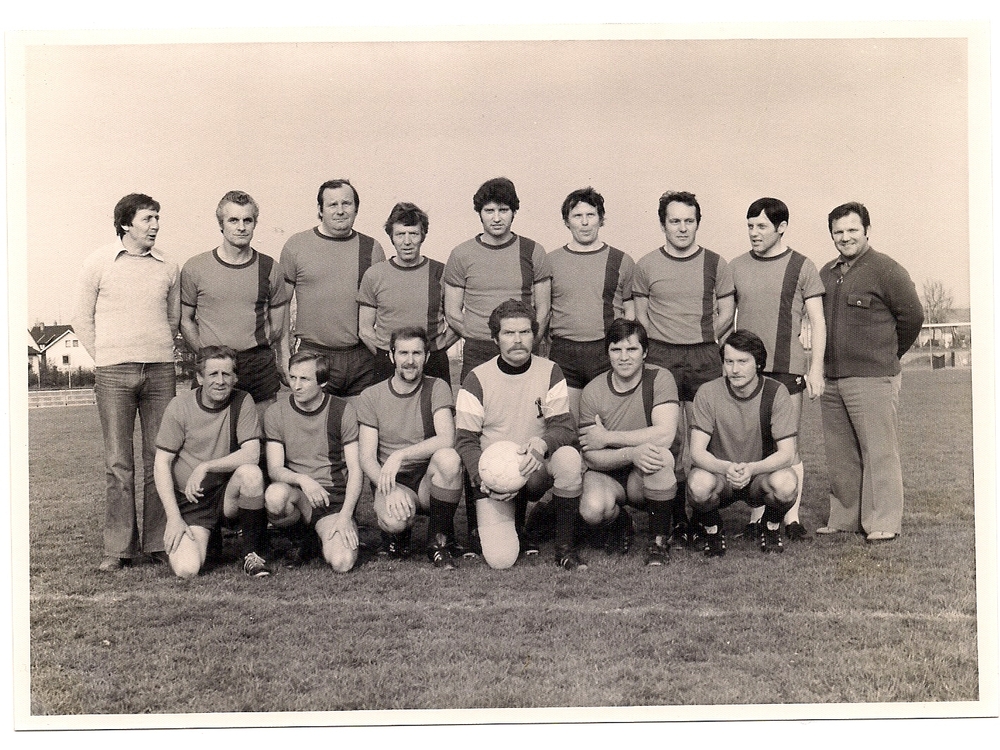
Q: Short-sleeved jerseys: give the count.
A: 12